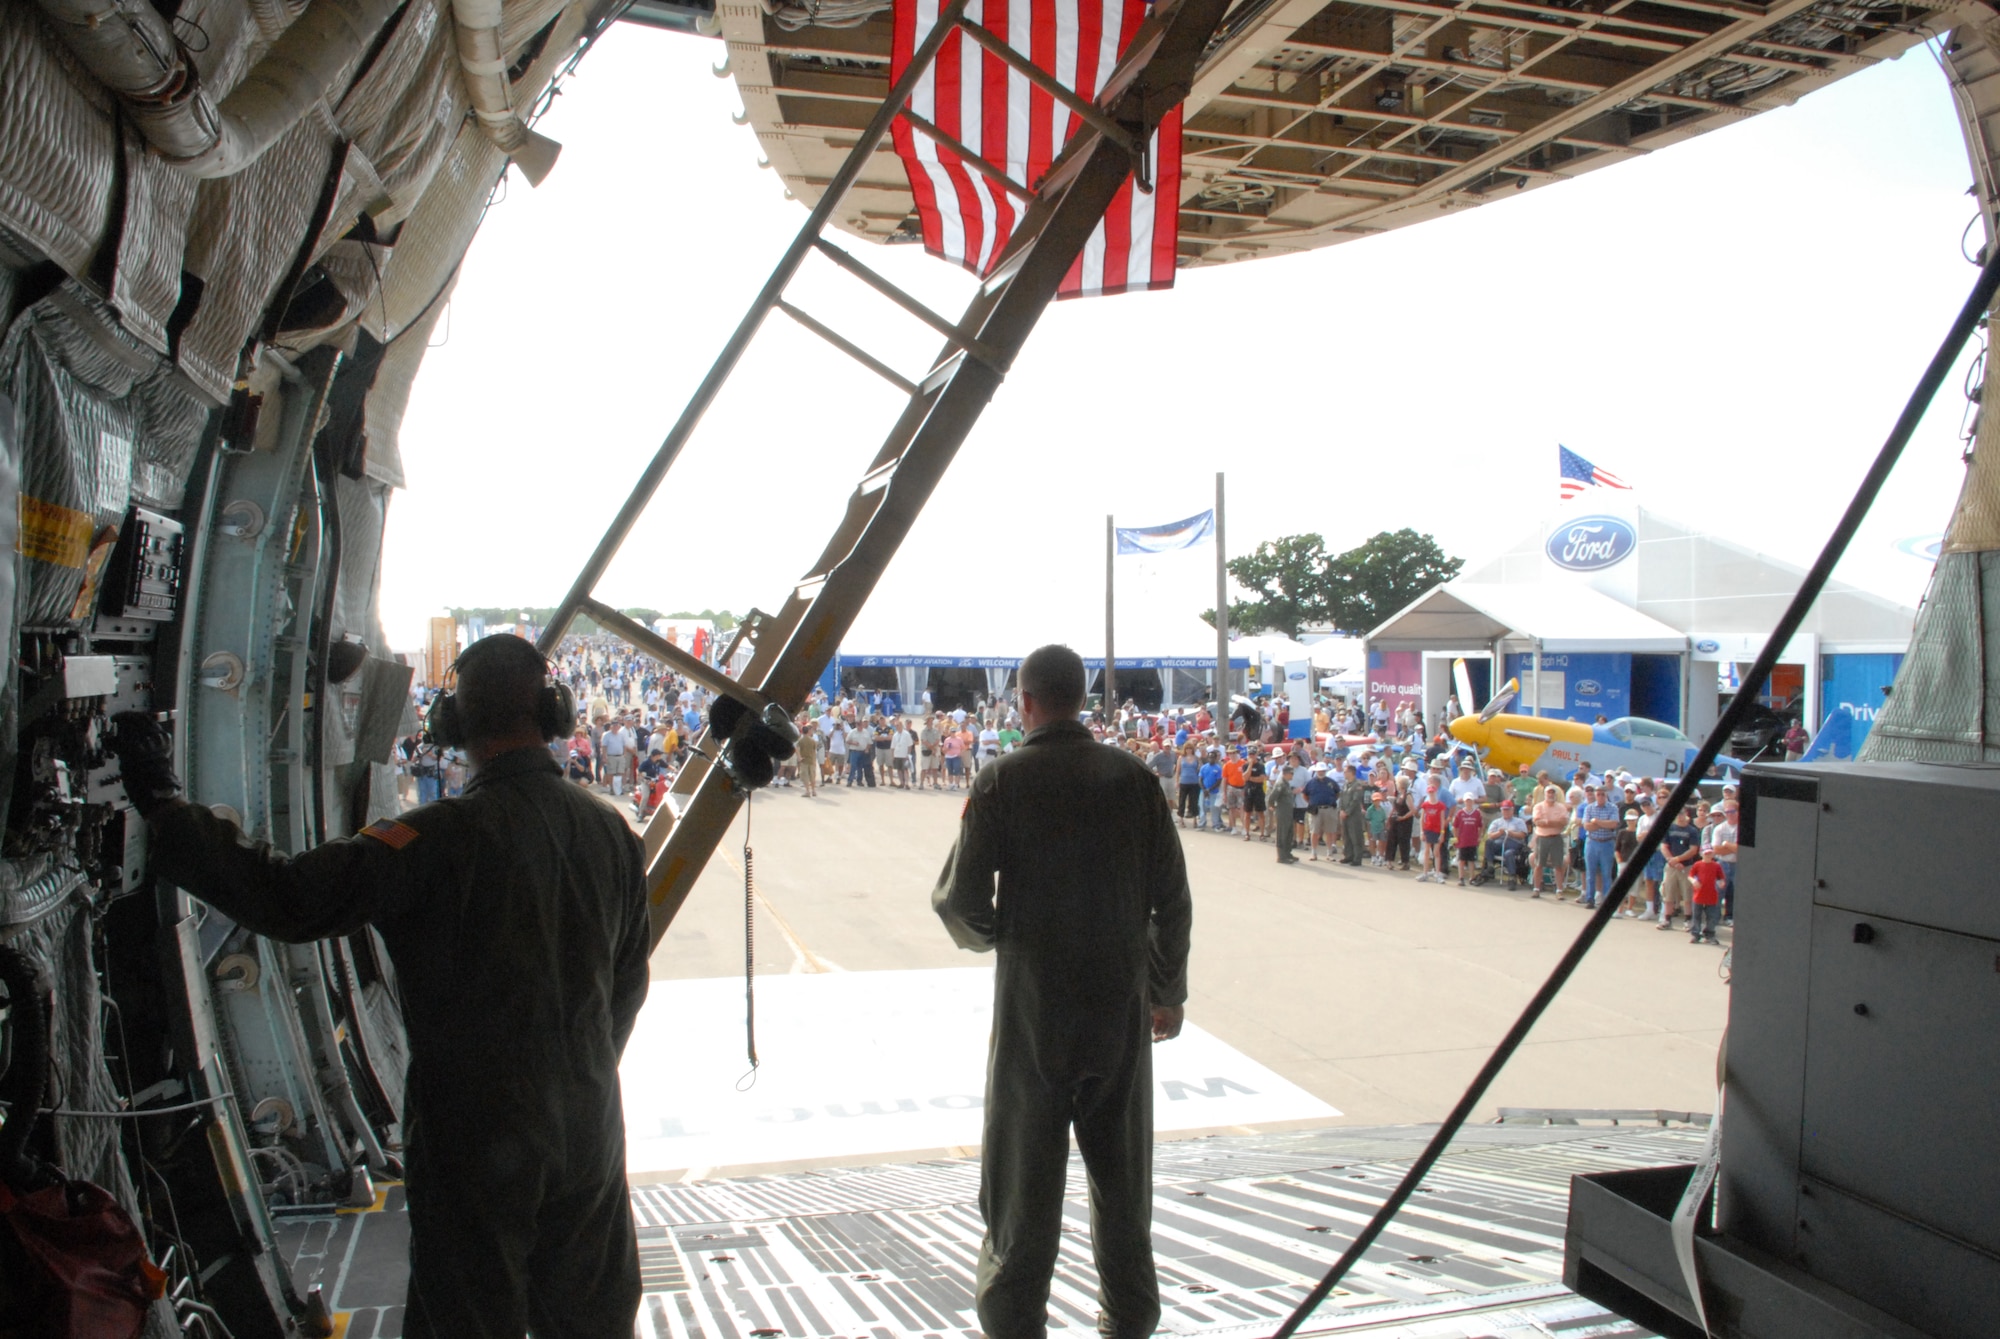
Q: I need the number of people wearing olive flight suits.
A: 4